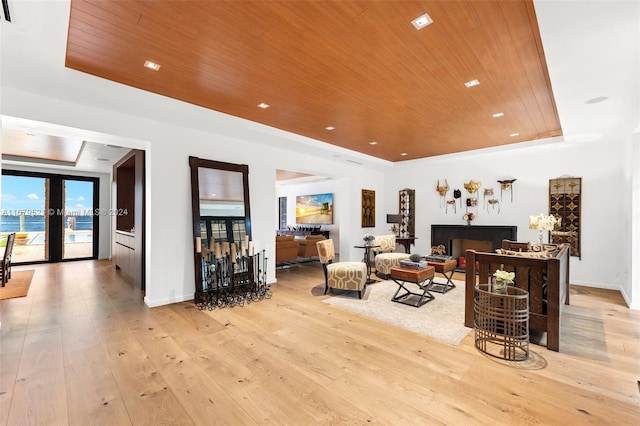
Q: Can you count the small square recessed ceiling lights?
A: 9